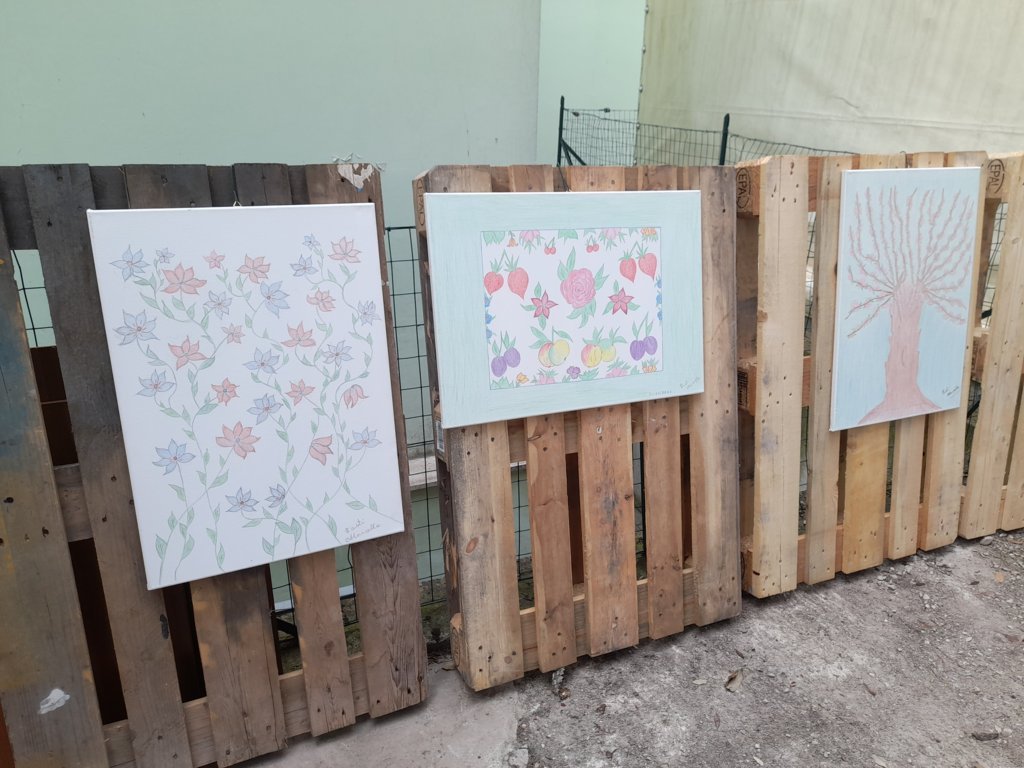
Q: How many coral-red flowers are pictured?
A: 13